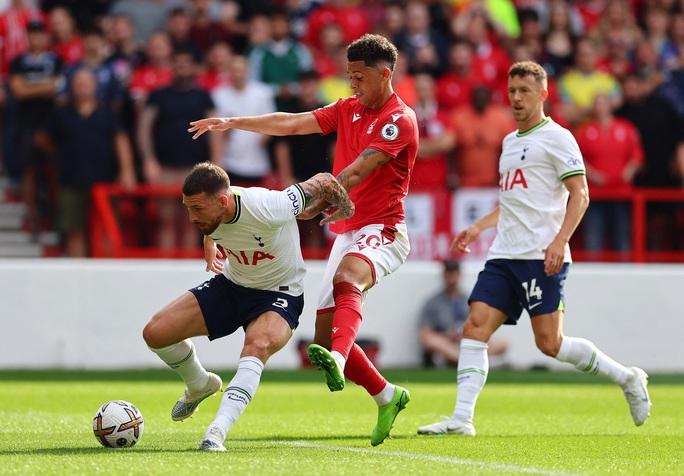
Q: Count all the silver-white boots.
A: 4